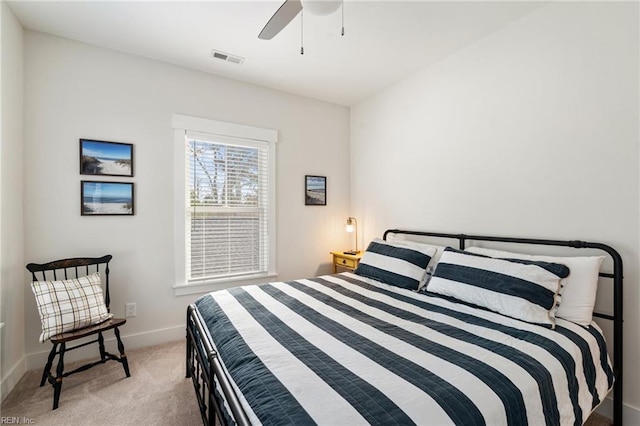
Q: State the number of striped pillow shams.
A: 2